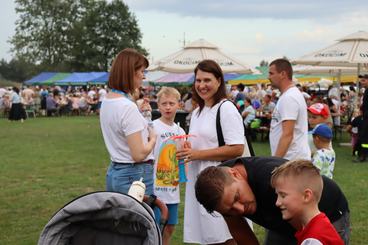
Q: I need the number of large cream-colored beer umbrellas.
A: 2